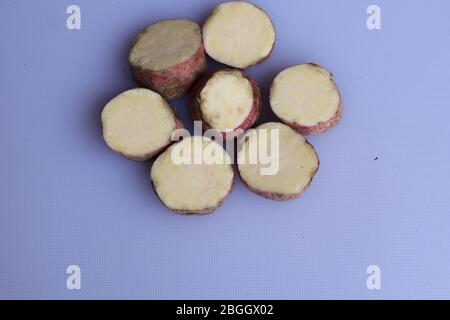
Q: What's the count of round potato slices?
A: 7